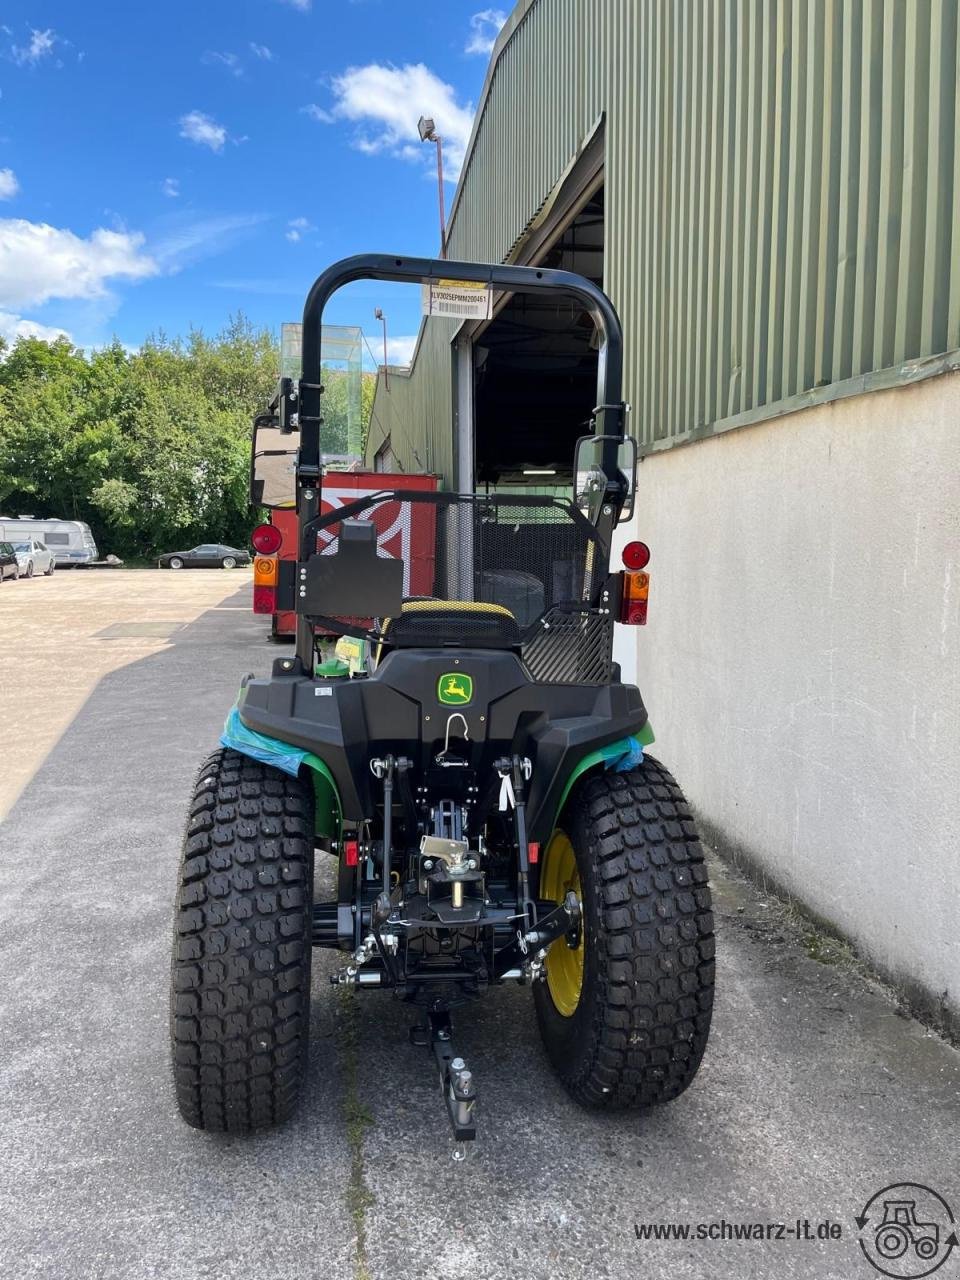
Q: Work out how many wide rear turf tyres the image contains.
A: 2